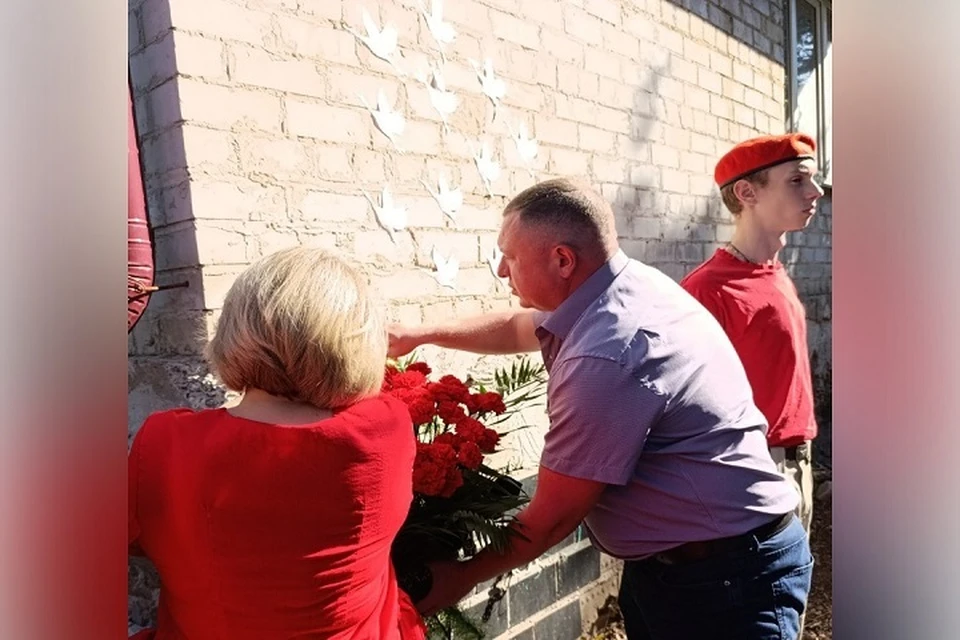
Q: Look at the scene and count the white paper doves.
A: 11